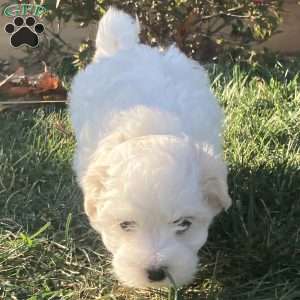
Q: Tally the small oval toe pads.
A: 4